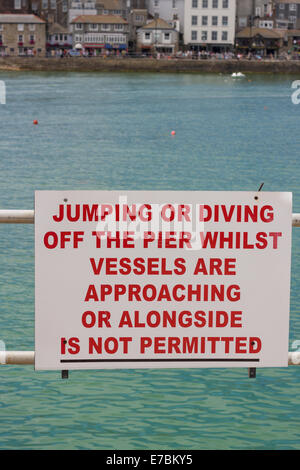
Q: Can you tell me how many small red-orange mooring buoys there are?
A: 2